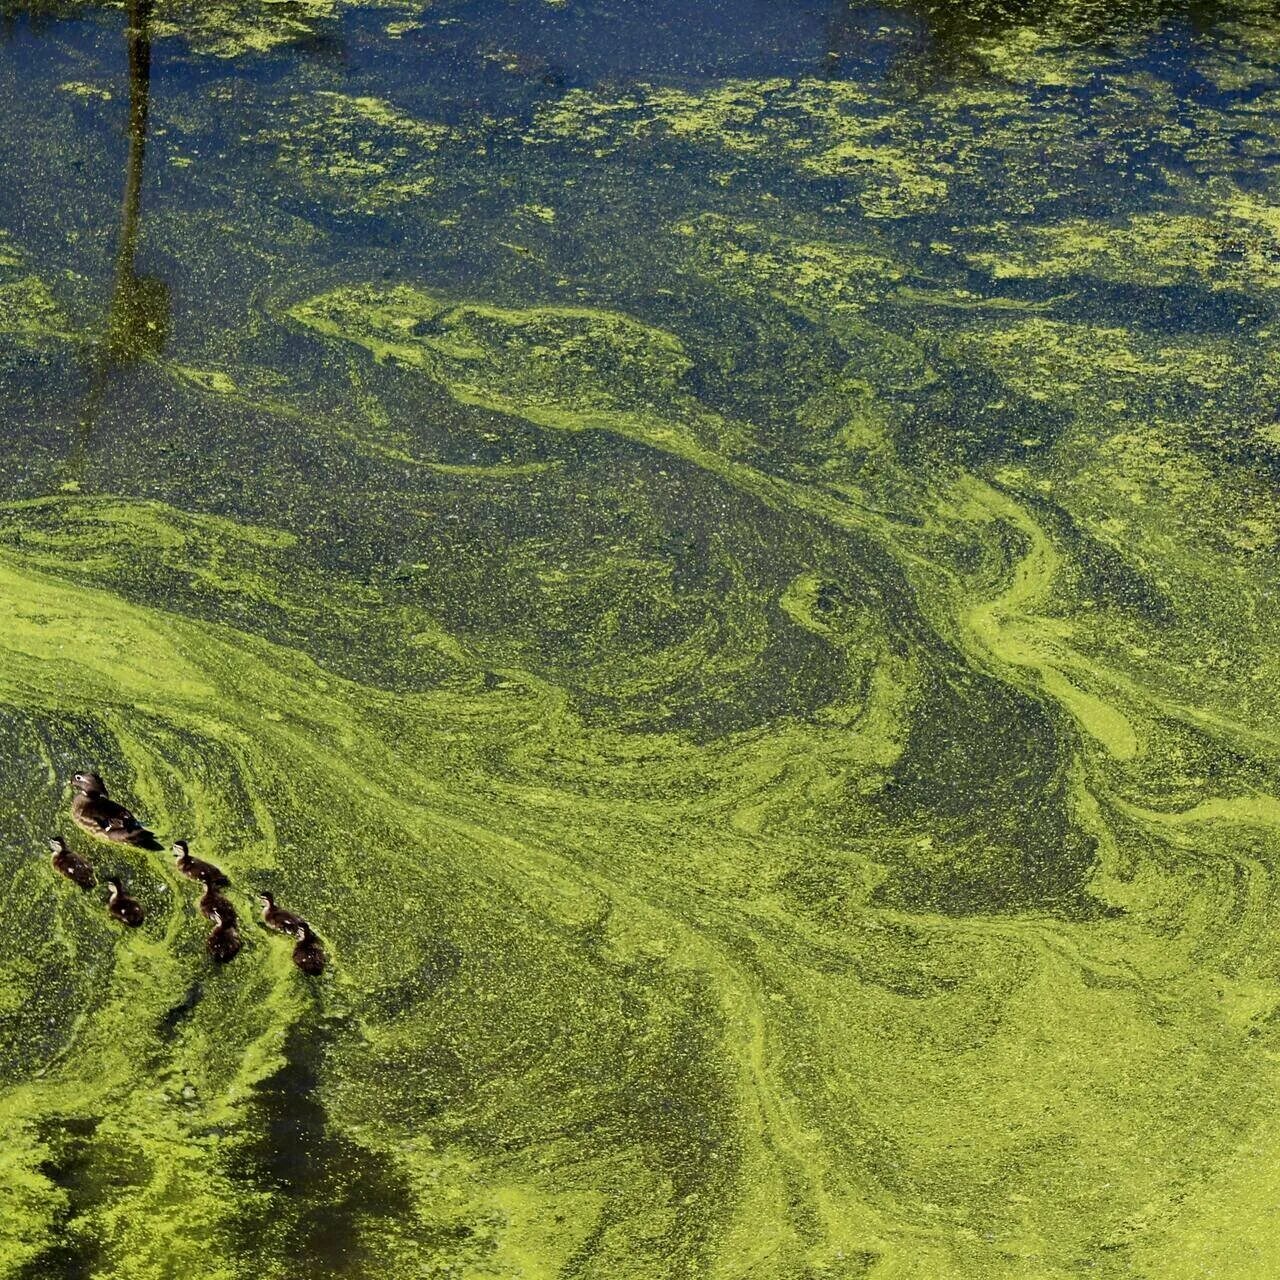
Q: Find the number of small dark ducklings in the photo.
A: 7